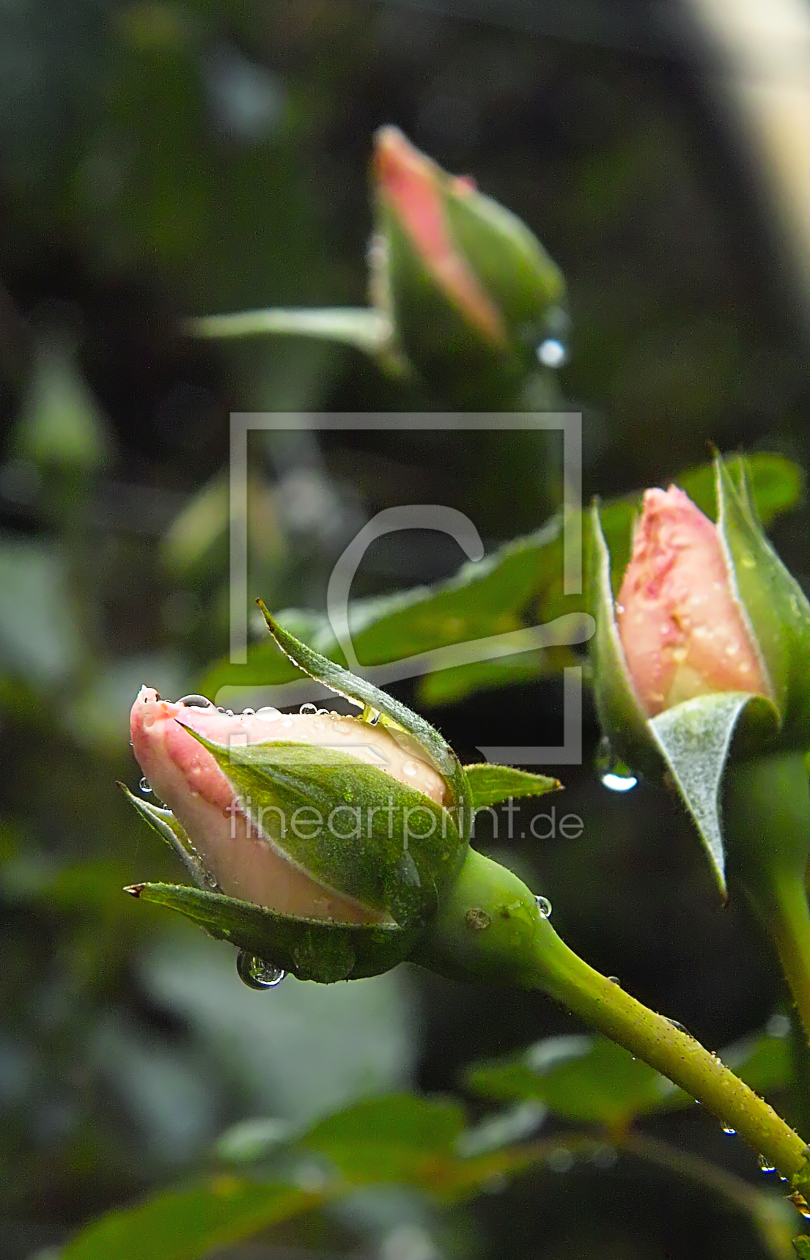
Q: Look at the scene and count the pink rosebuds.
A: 3